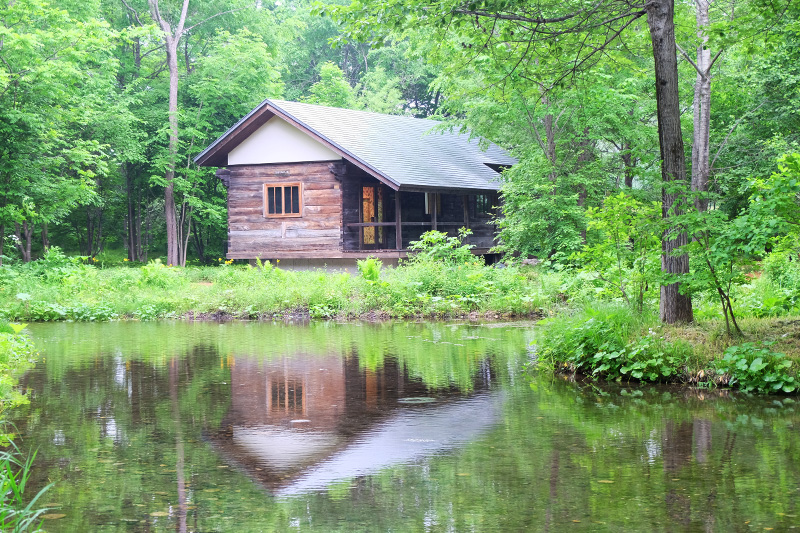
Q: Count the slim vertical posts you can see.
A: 3